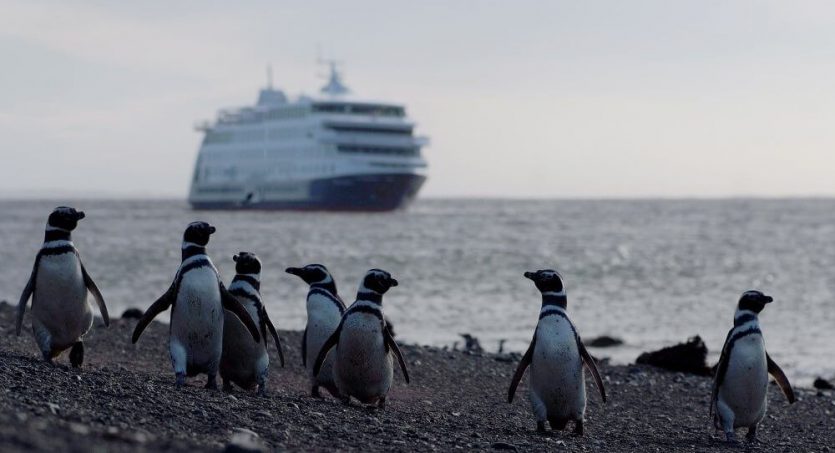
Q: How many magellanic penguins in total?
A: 7